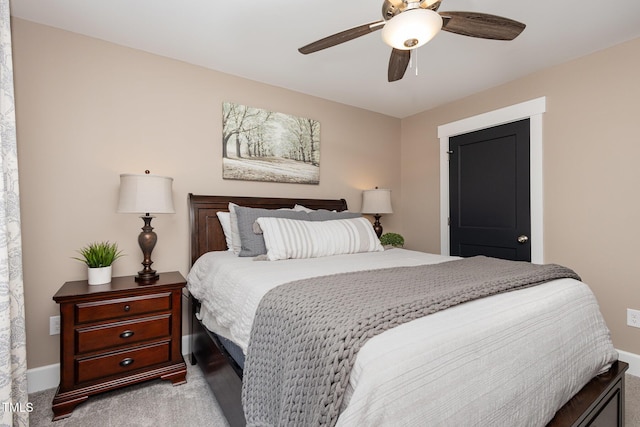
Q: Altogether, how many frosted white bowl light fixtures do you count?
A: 1